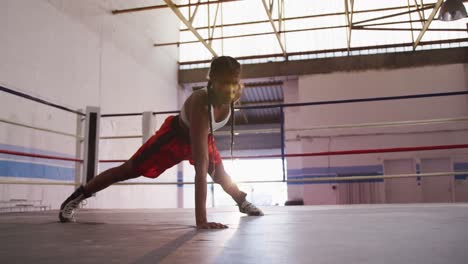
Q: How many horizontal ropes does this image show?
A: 4